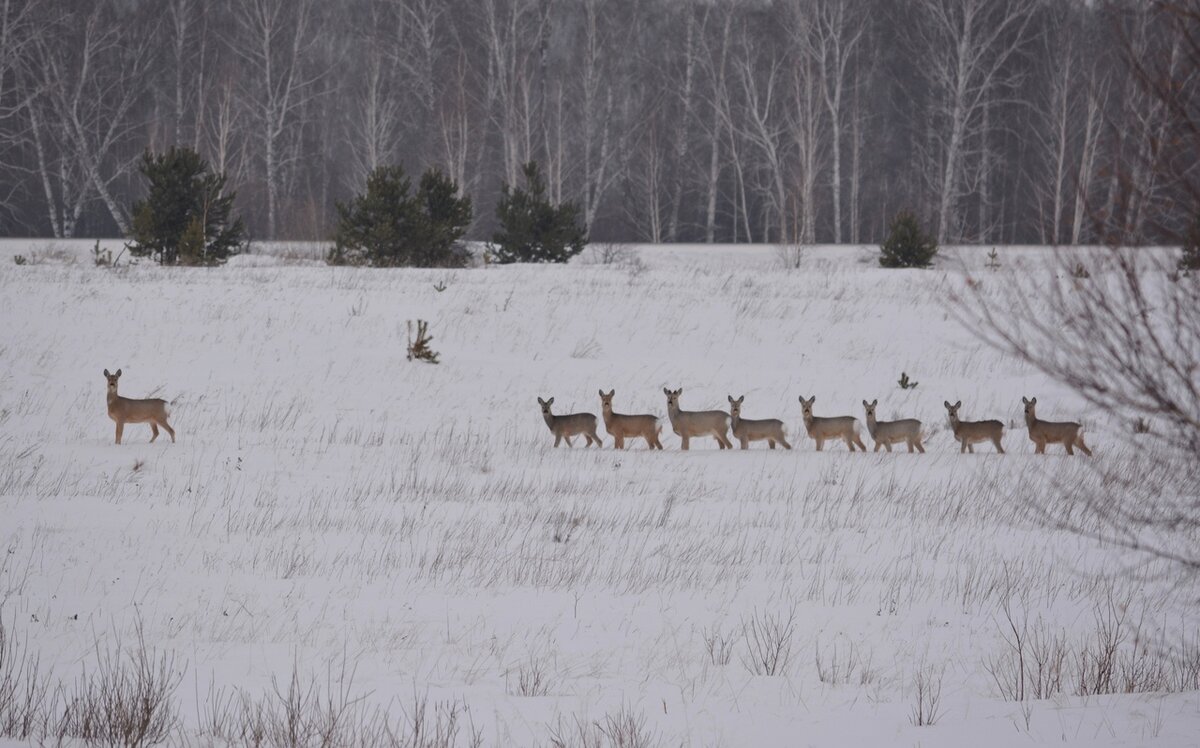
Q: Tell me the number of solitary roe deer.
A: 1